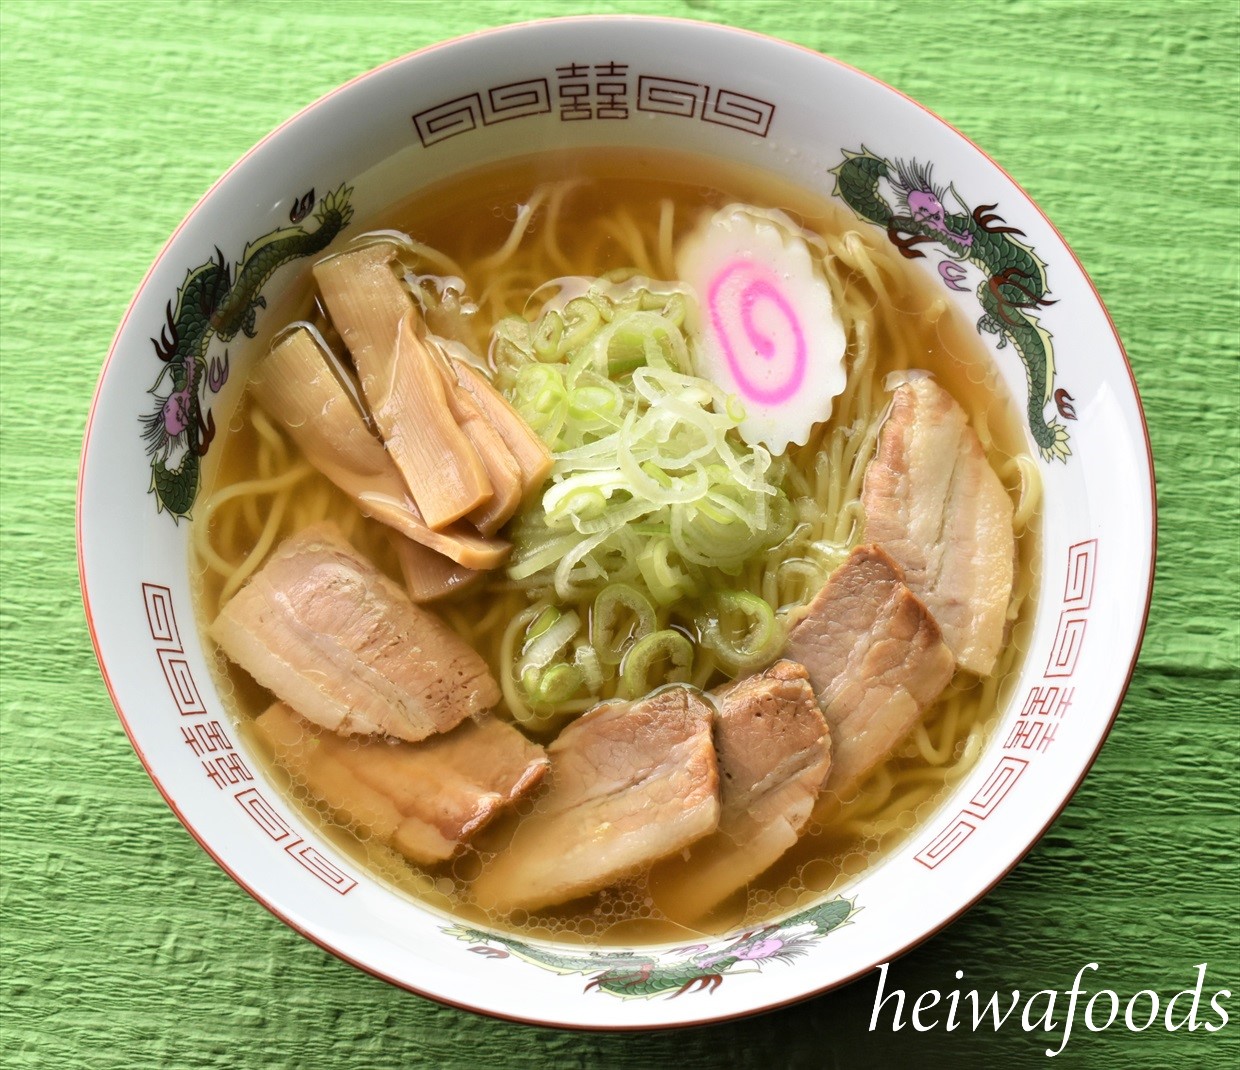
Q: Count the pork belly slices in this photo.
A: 6